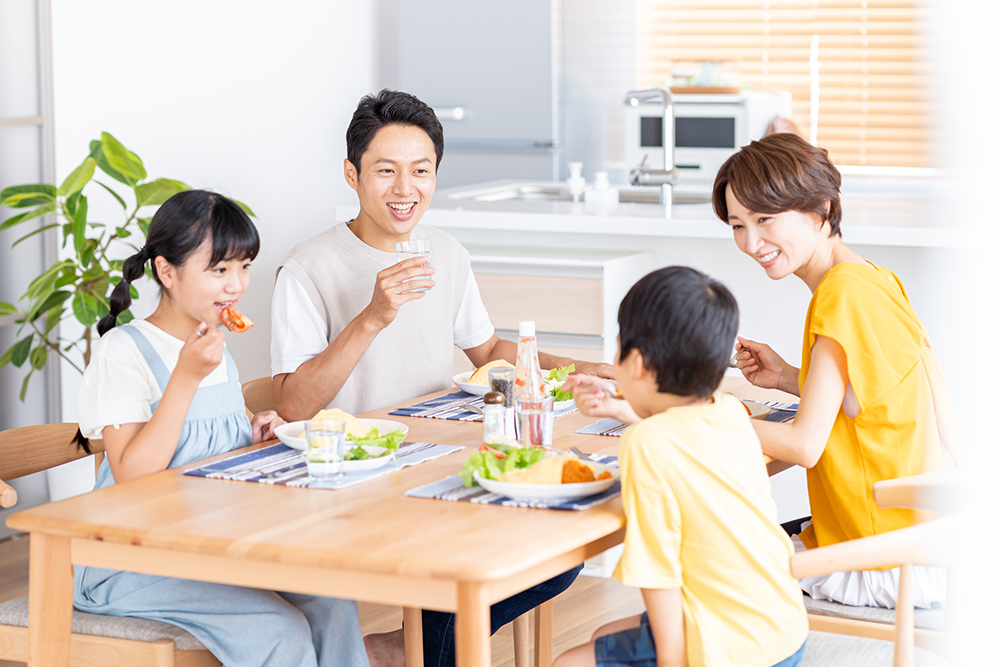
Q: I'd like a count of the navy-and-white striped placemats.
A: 4